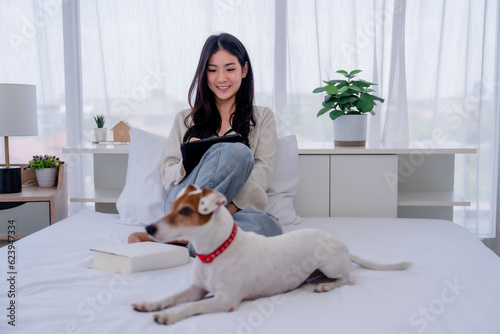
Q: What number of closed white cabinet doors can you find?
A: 2